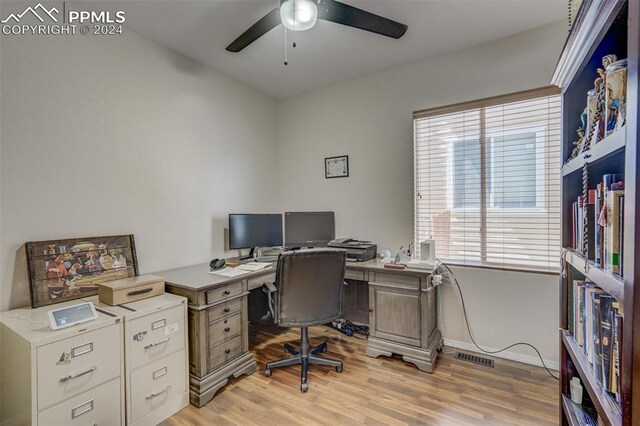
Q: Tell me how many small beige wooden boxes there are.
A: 1